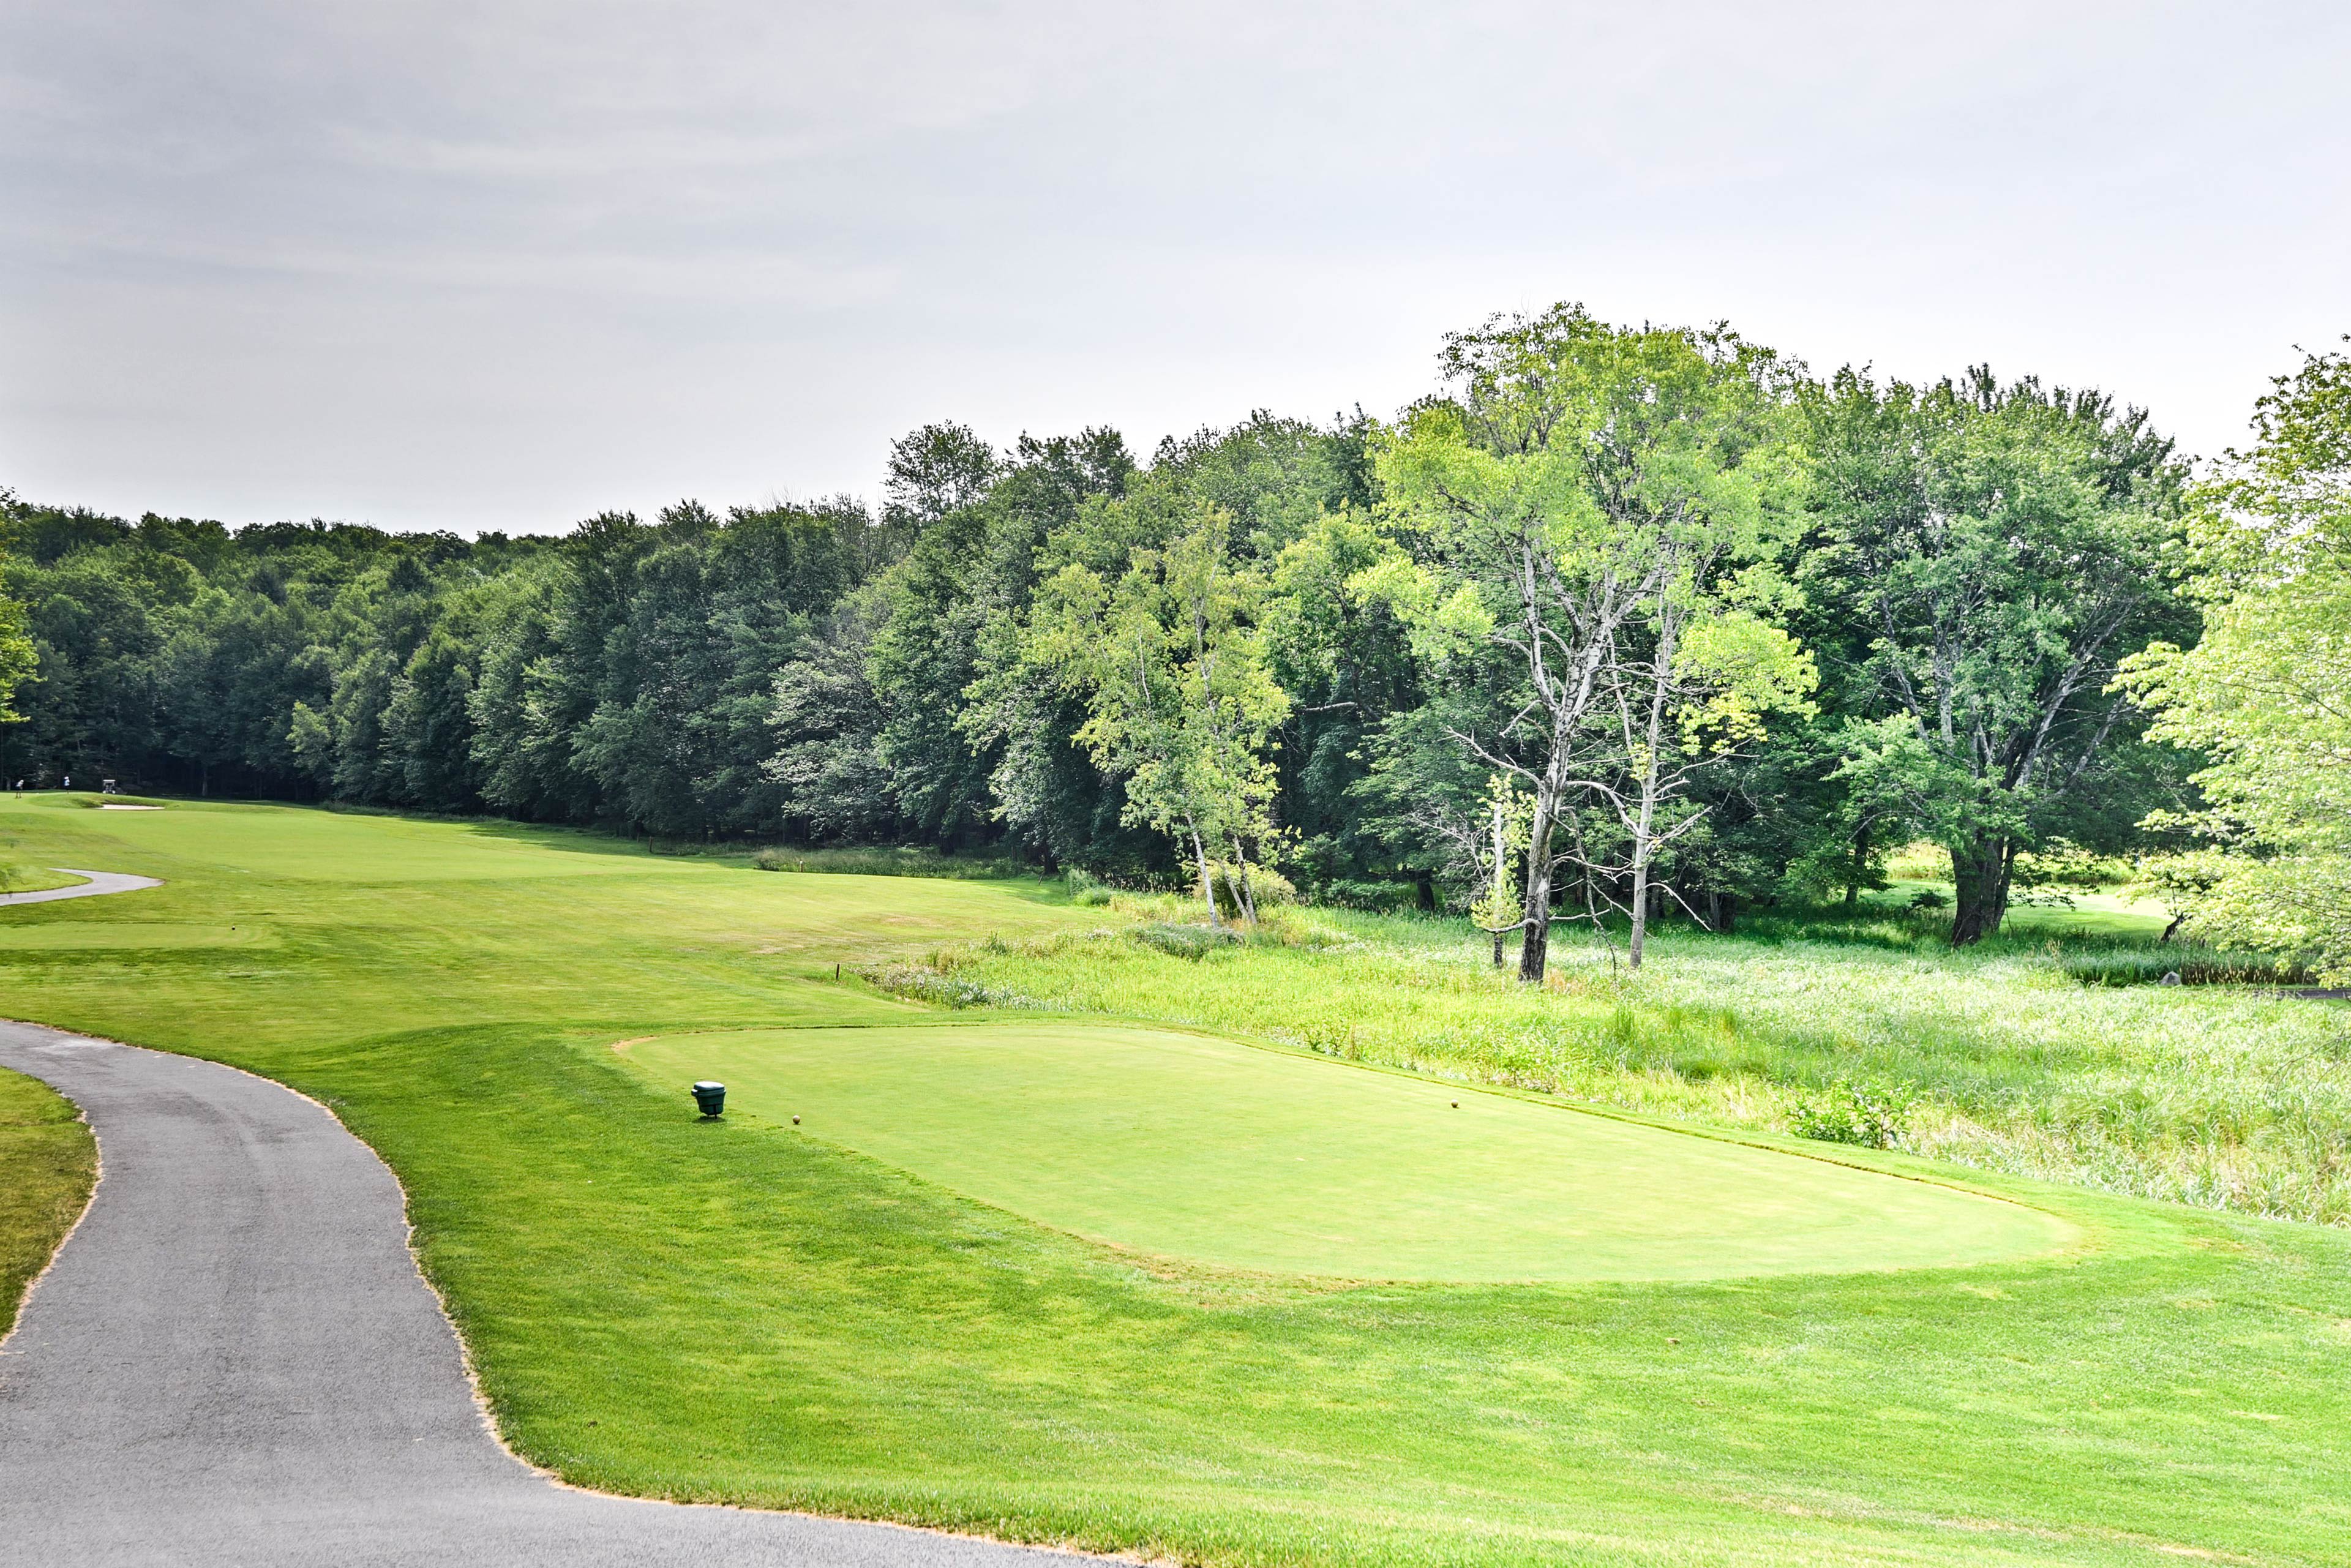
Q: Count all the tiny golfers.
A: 2